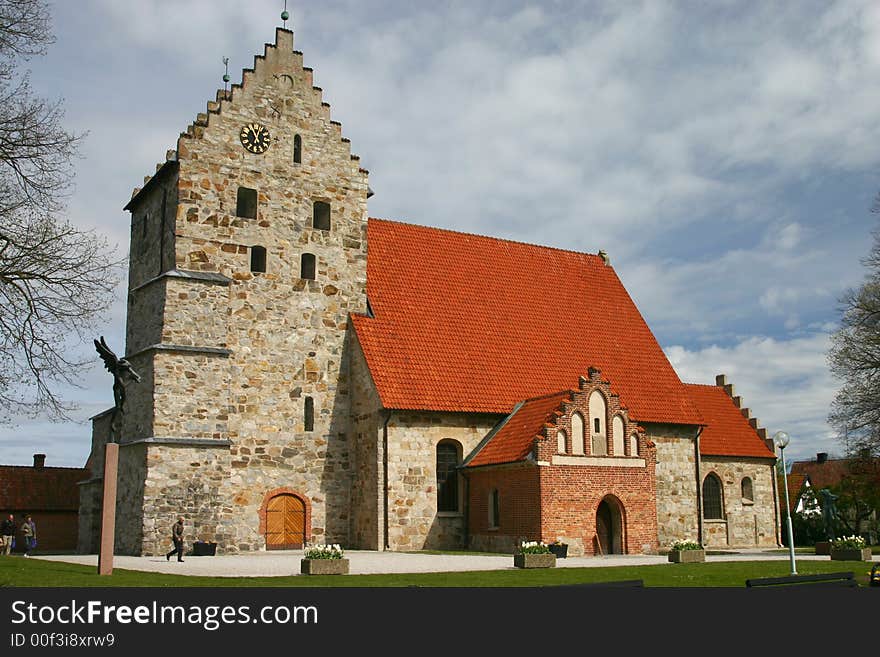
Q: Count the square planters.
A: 4